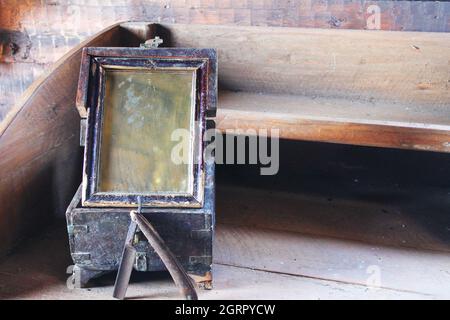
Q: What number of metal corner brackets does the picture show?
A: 4